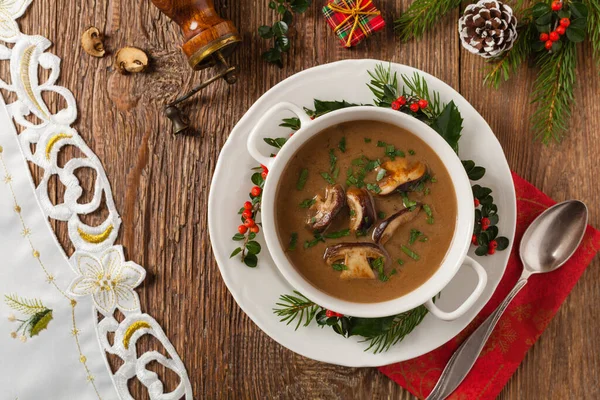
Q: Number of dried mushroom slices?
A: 2